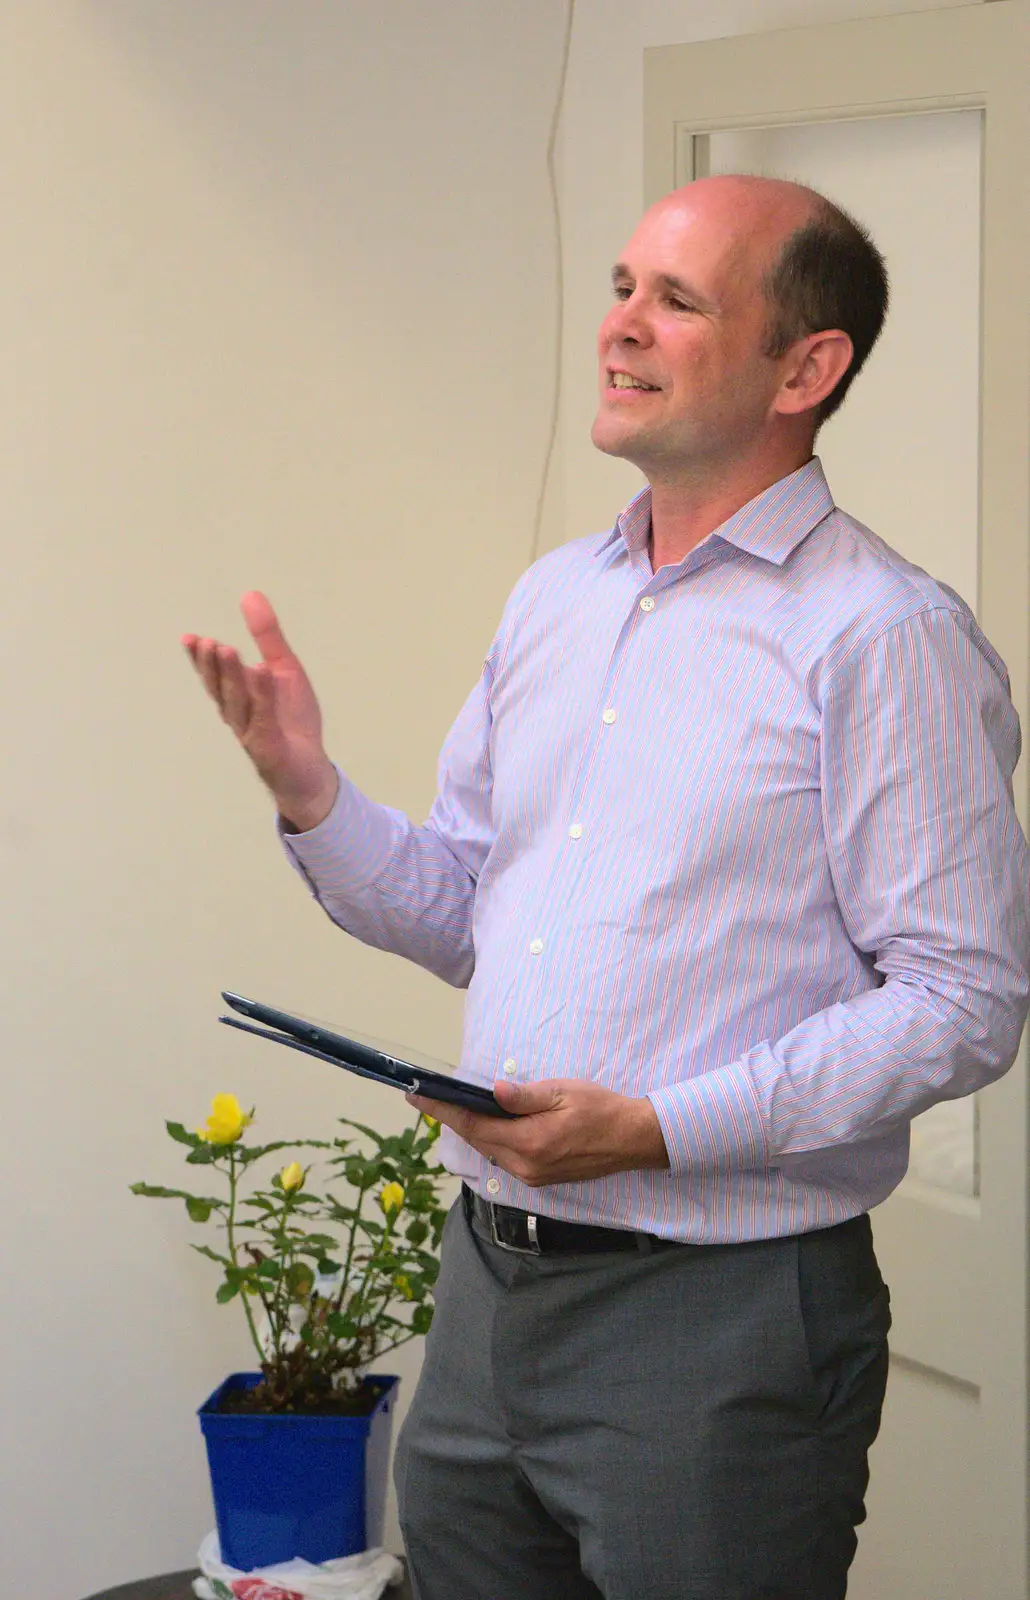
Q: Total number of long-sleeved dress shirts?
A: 1